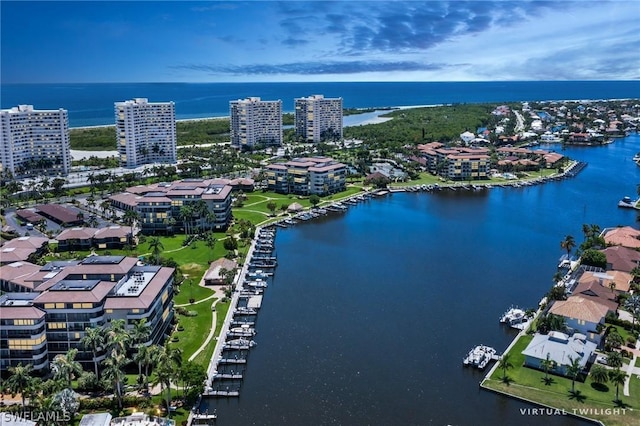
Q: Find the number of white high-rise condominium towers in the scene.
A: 4